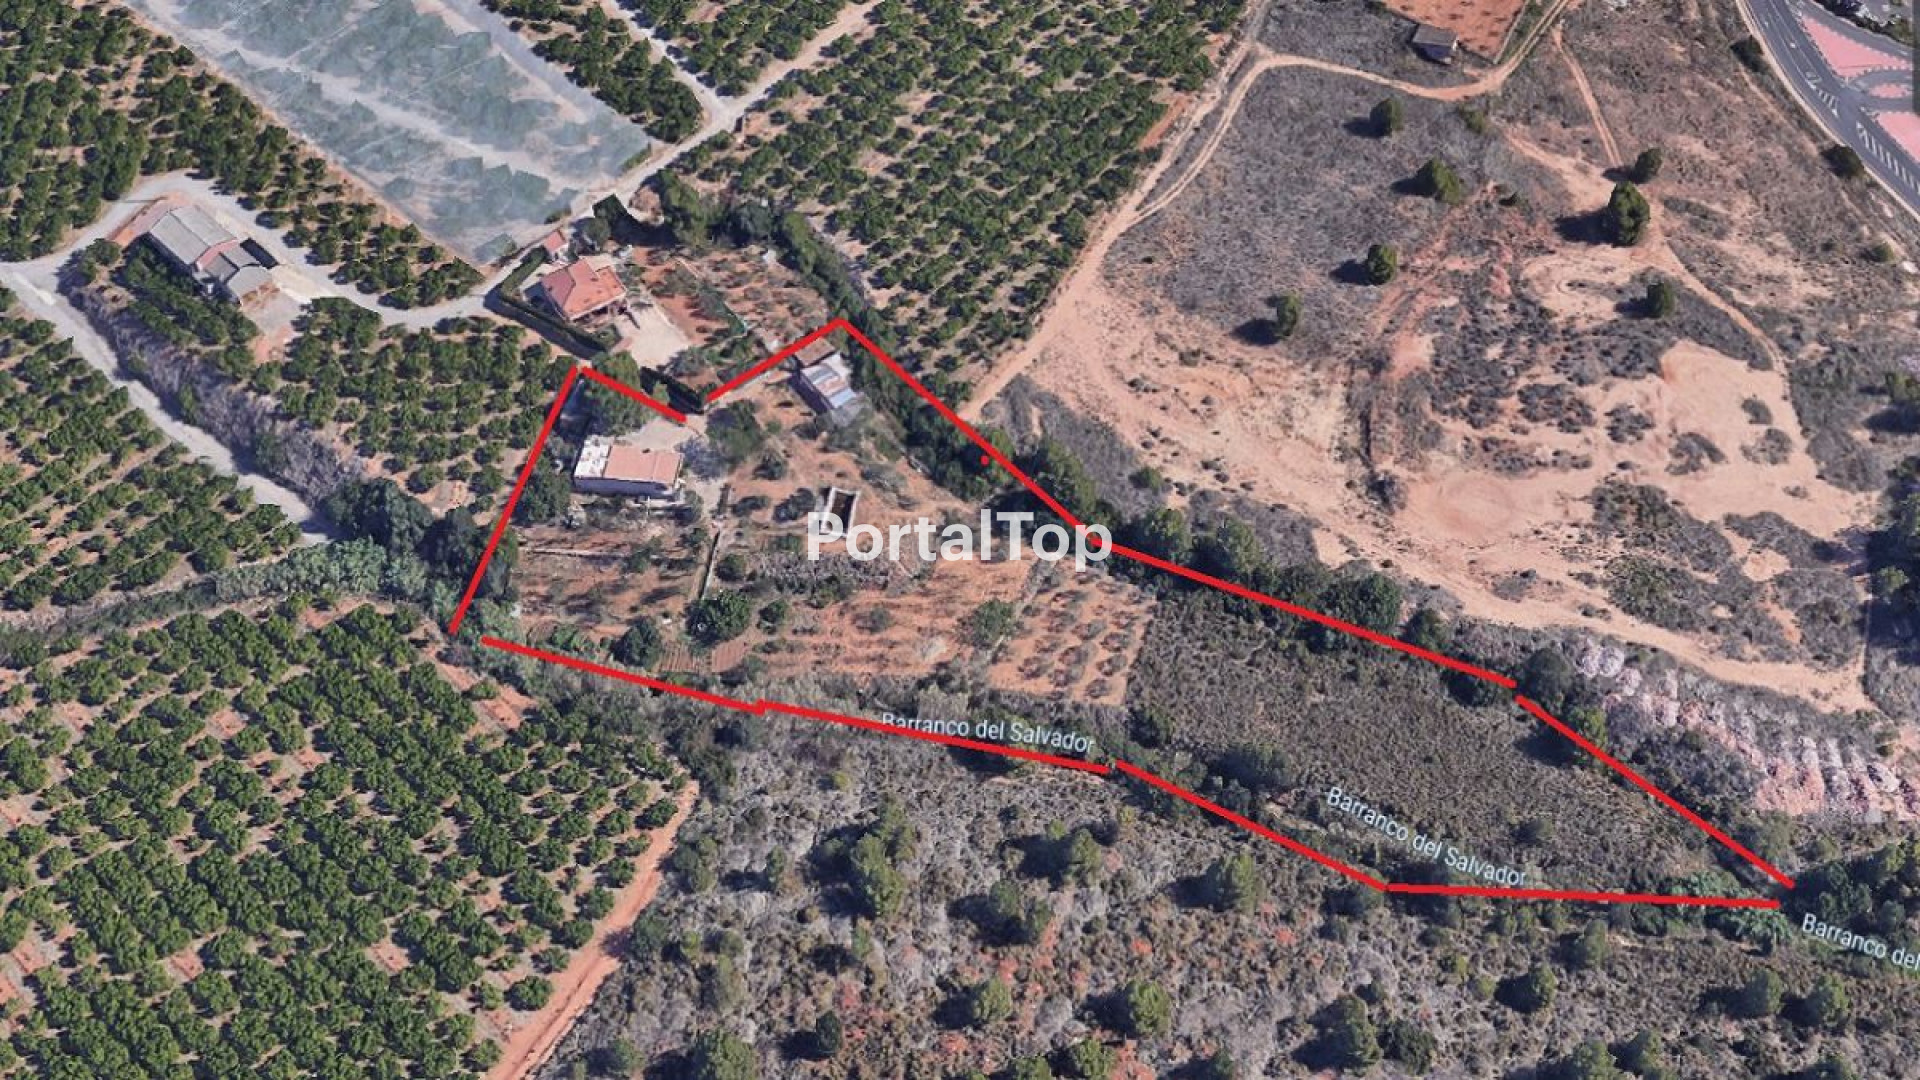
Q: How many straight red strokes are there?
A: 10